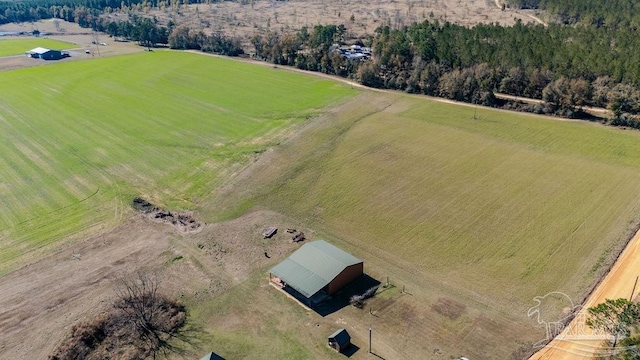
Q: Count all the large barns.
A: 2